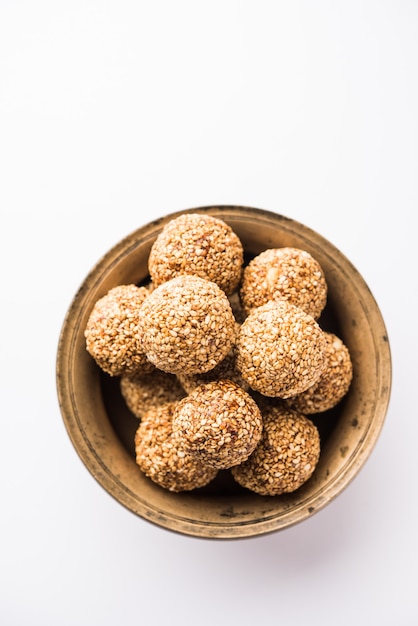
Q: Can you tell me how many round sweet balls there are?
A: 11